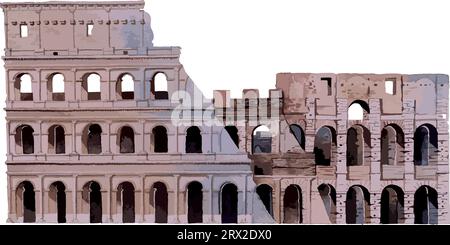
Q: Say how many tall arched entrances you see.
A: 13